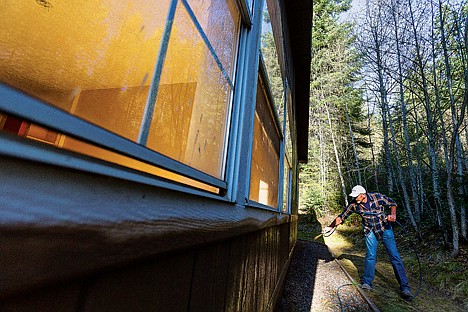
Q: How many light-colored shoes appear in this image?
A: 2